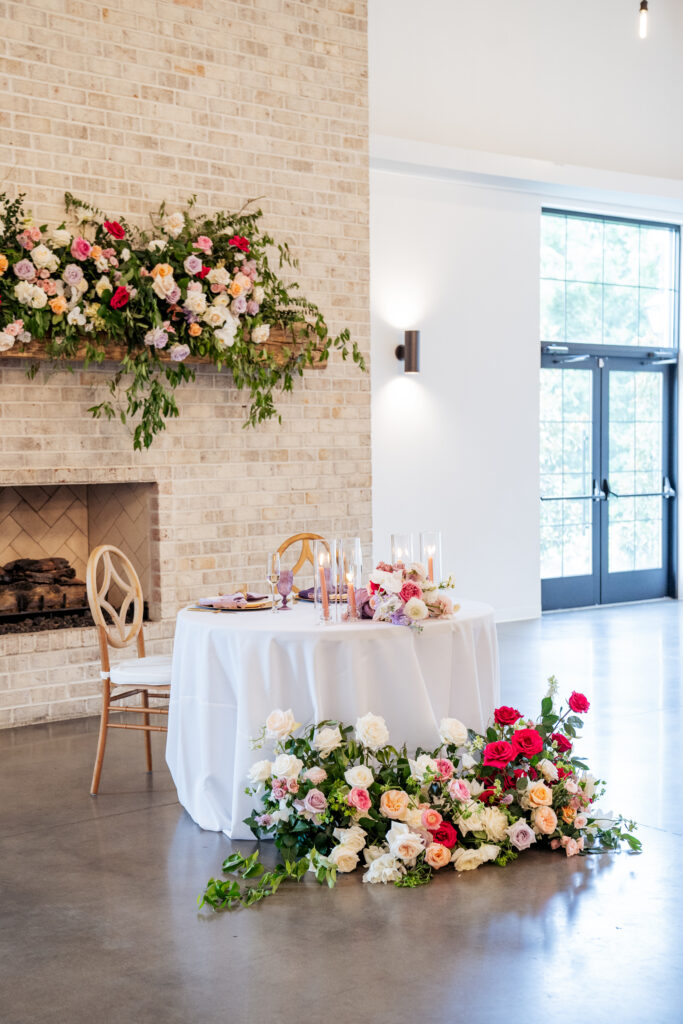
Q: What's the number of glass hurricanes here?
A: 4